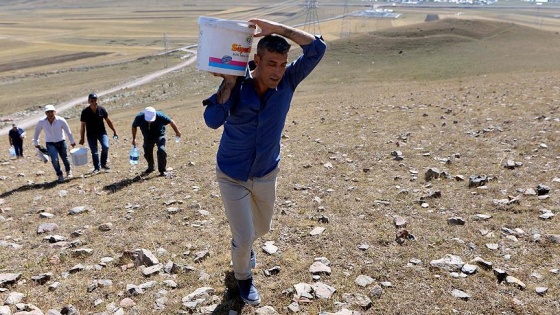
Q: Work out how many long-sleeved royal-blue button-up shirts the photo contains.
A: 1